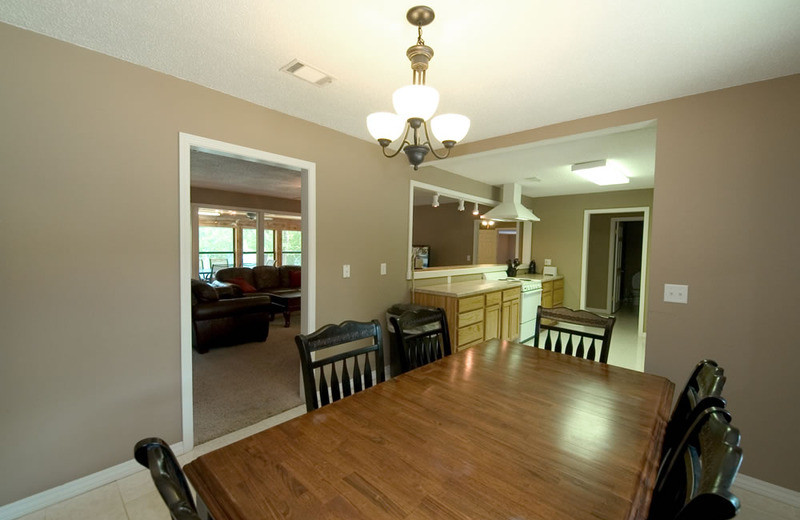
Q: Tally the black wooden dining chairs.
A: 6